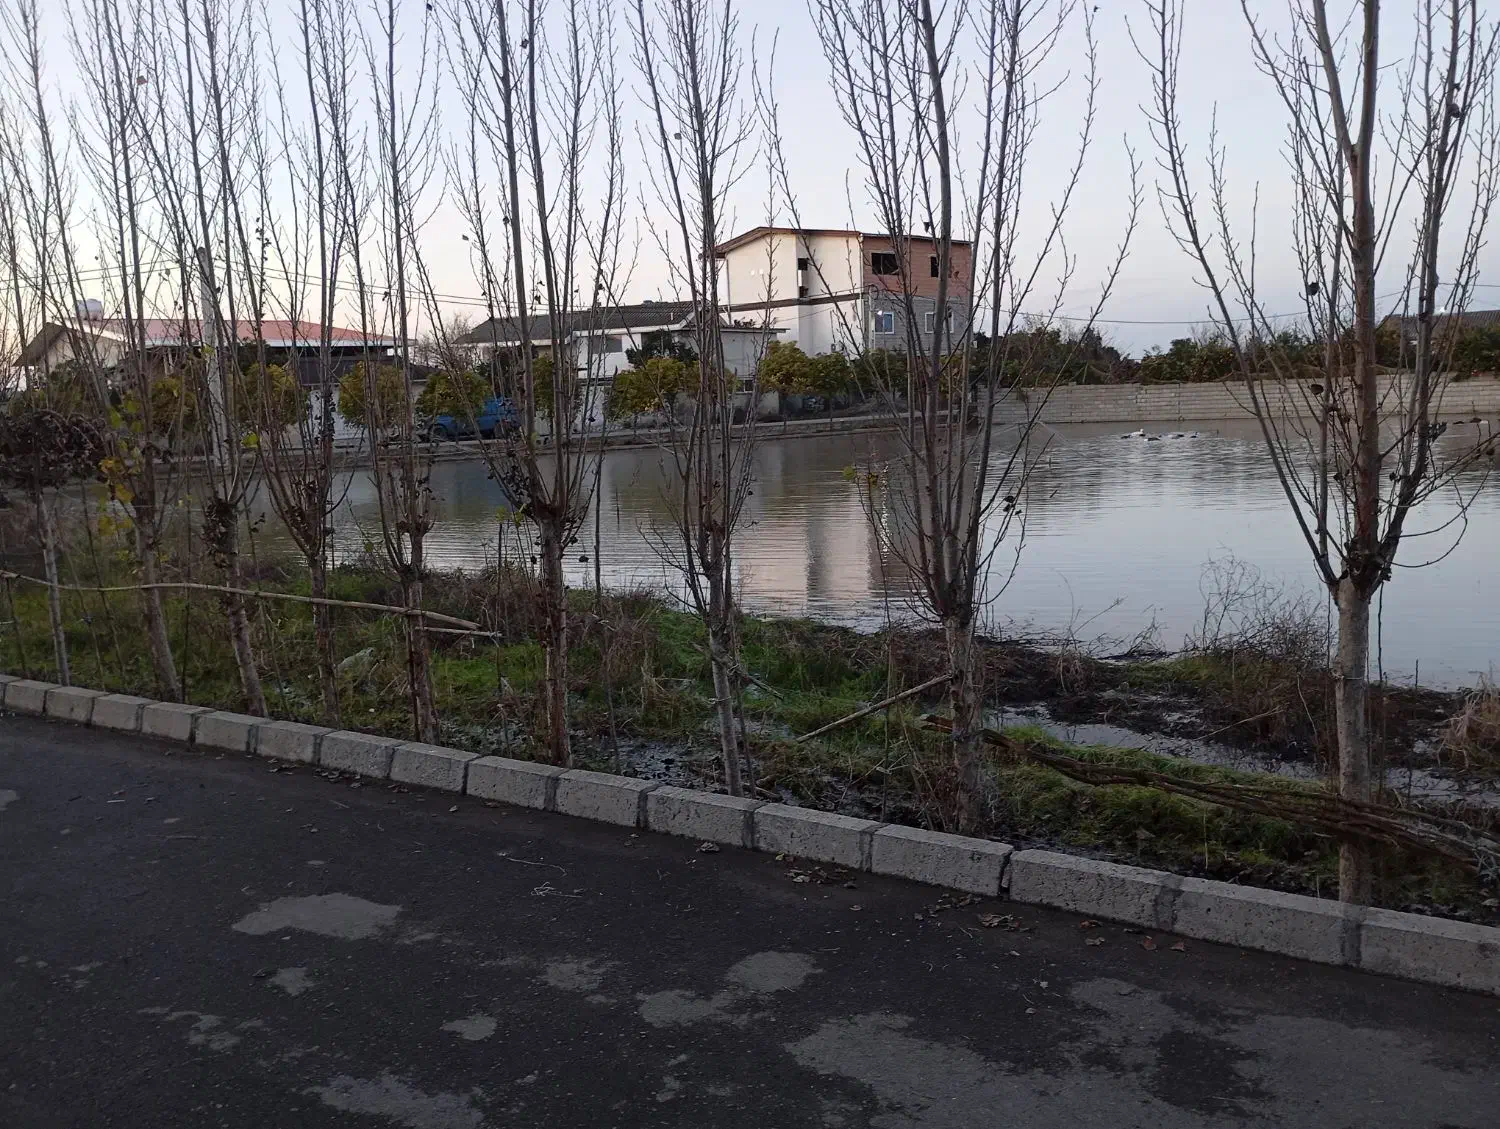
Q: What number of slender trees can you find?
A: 9